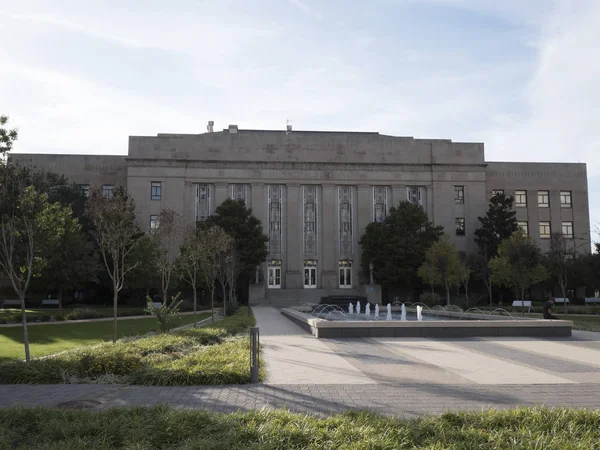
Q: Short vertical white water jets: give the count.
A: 7